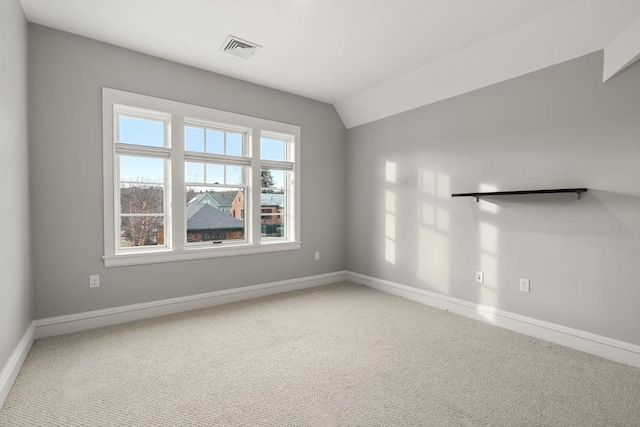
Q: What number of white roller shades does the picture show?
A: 3